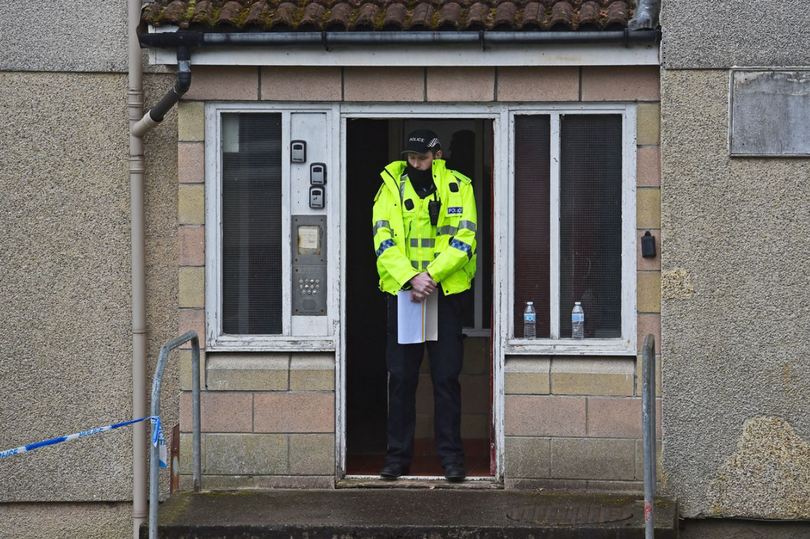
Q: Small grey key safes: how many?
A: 3